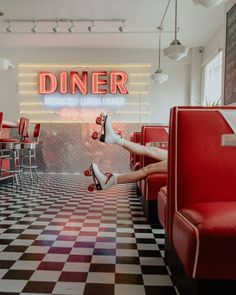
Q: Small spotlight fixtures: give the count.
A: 6